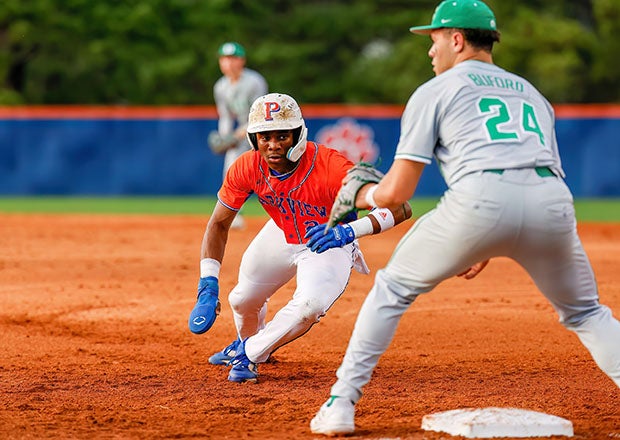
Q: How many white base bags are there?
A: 1